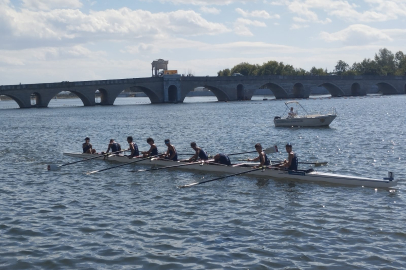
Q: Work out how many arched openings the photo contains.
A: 13